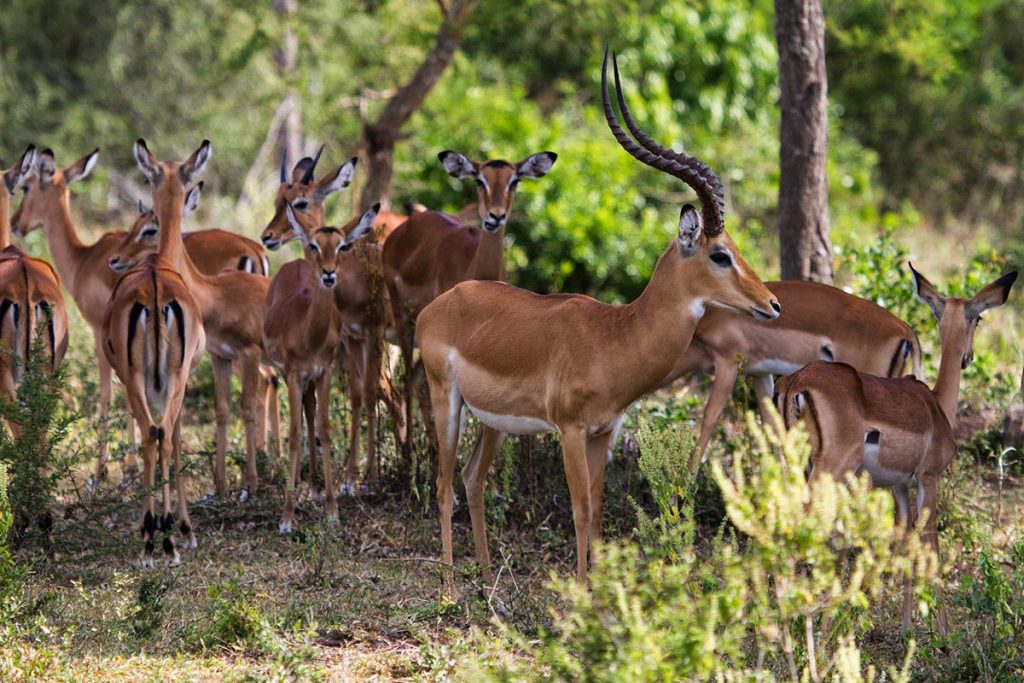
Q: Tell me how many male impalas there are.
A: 2